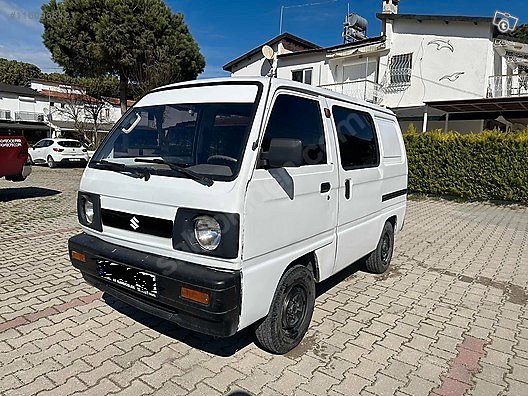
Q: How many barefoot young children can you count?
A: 0